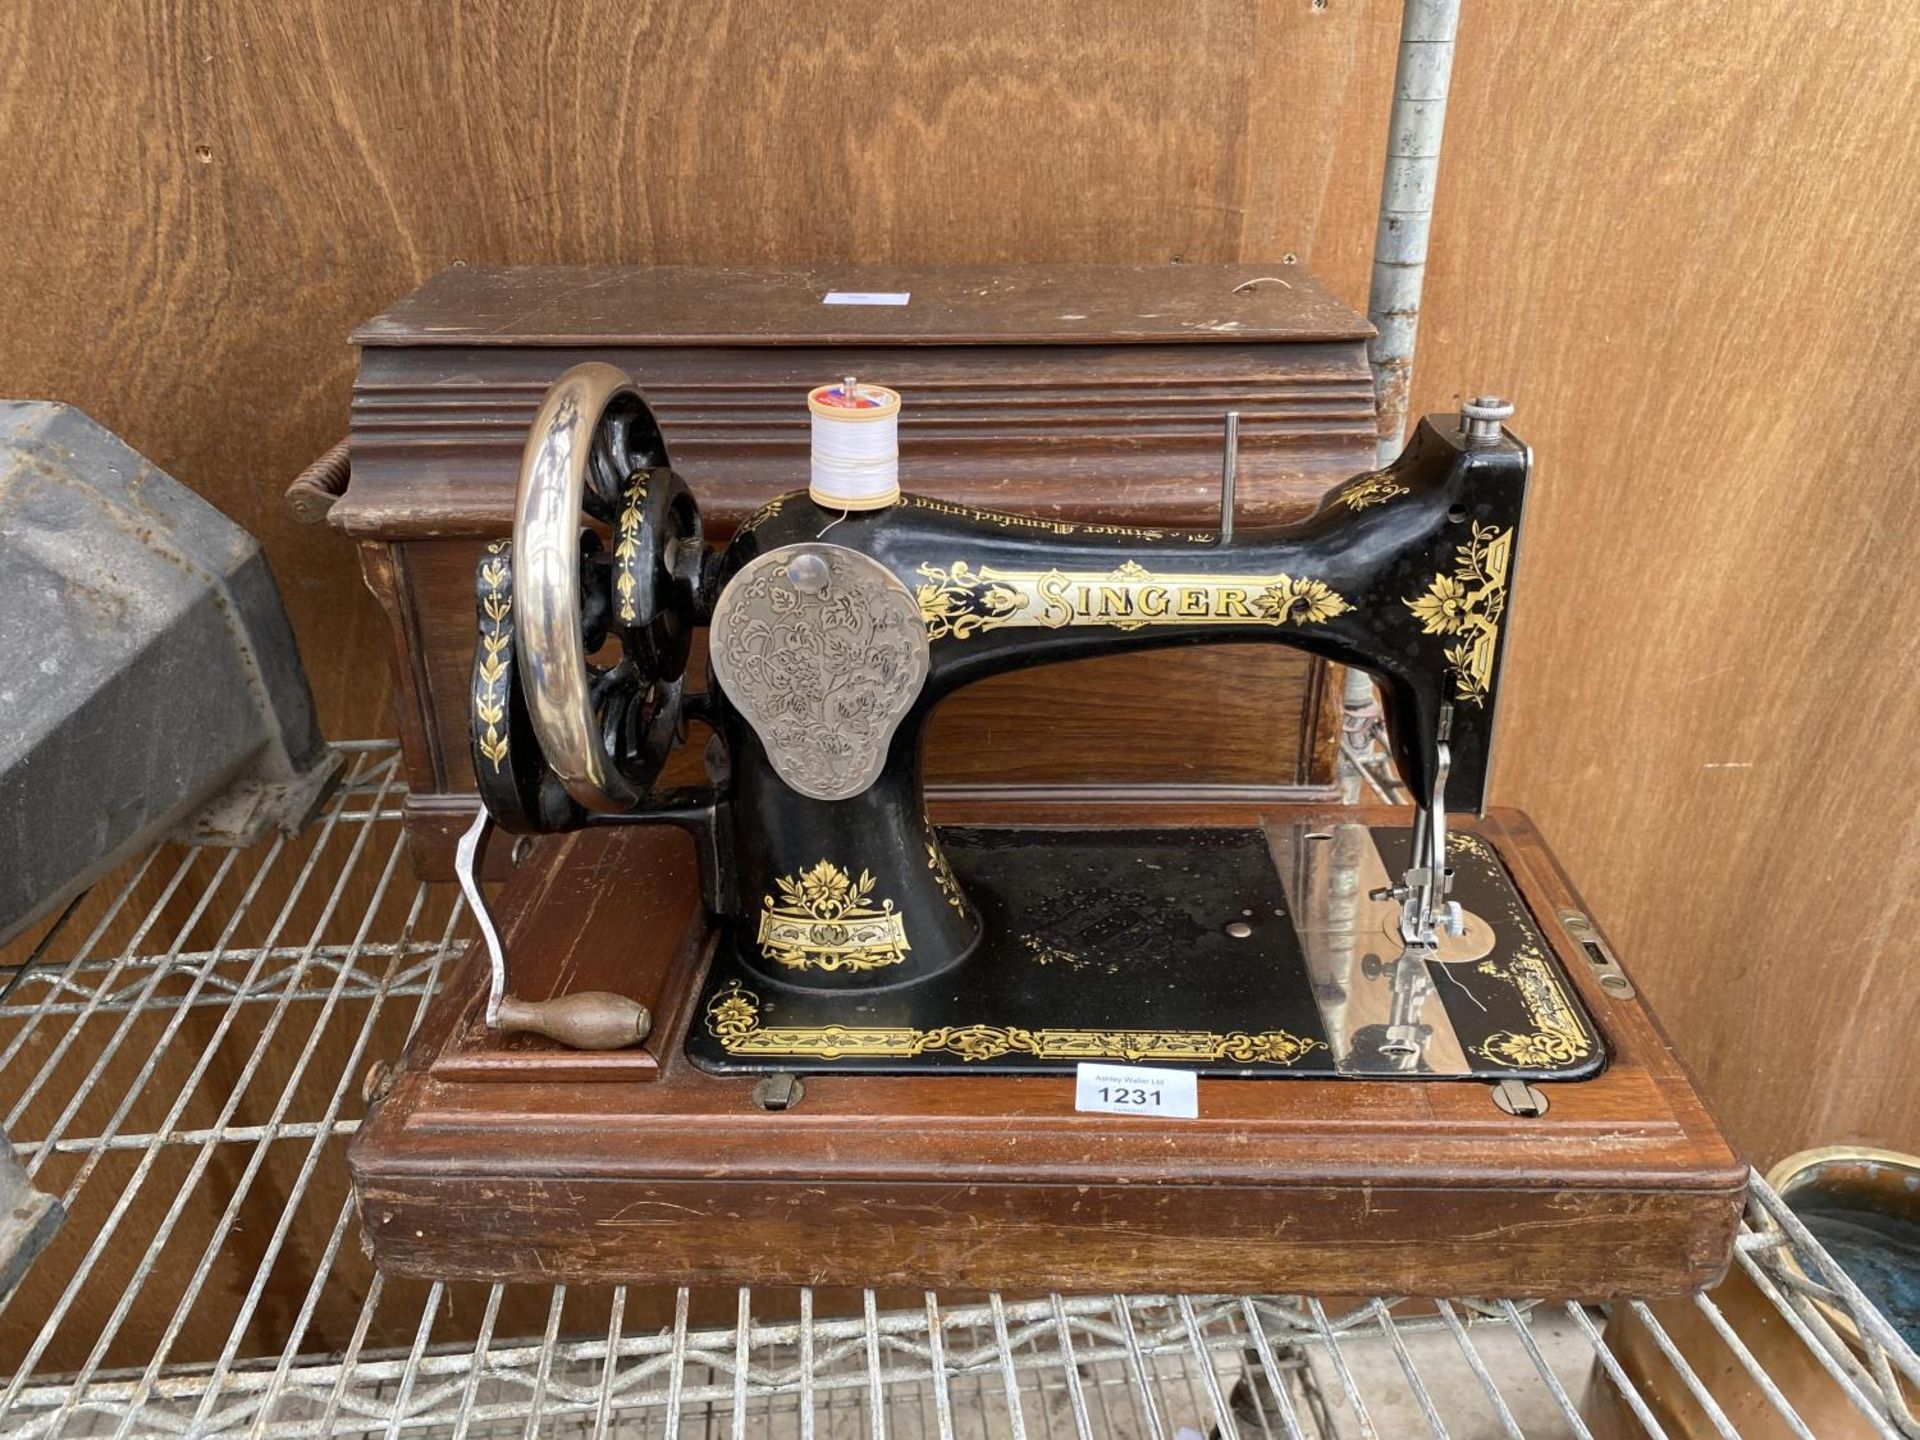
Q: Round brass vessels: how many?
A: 1